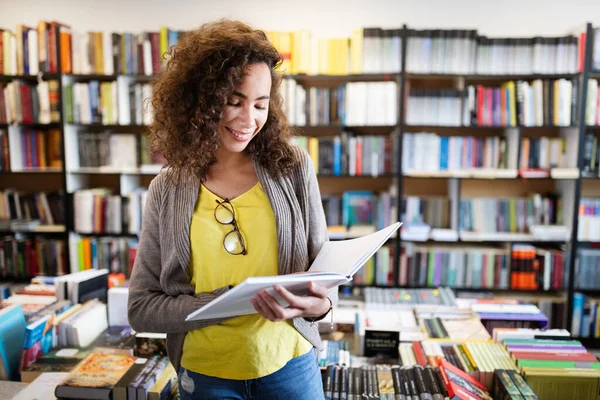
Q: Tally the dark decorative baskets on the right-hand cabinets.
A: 0